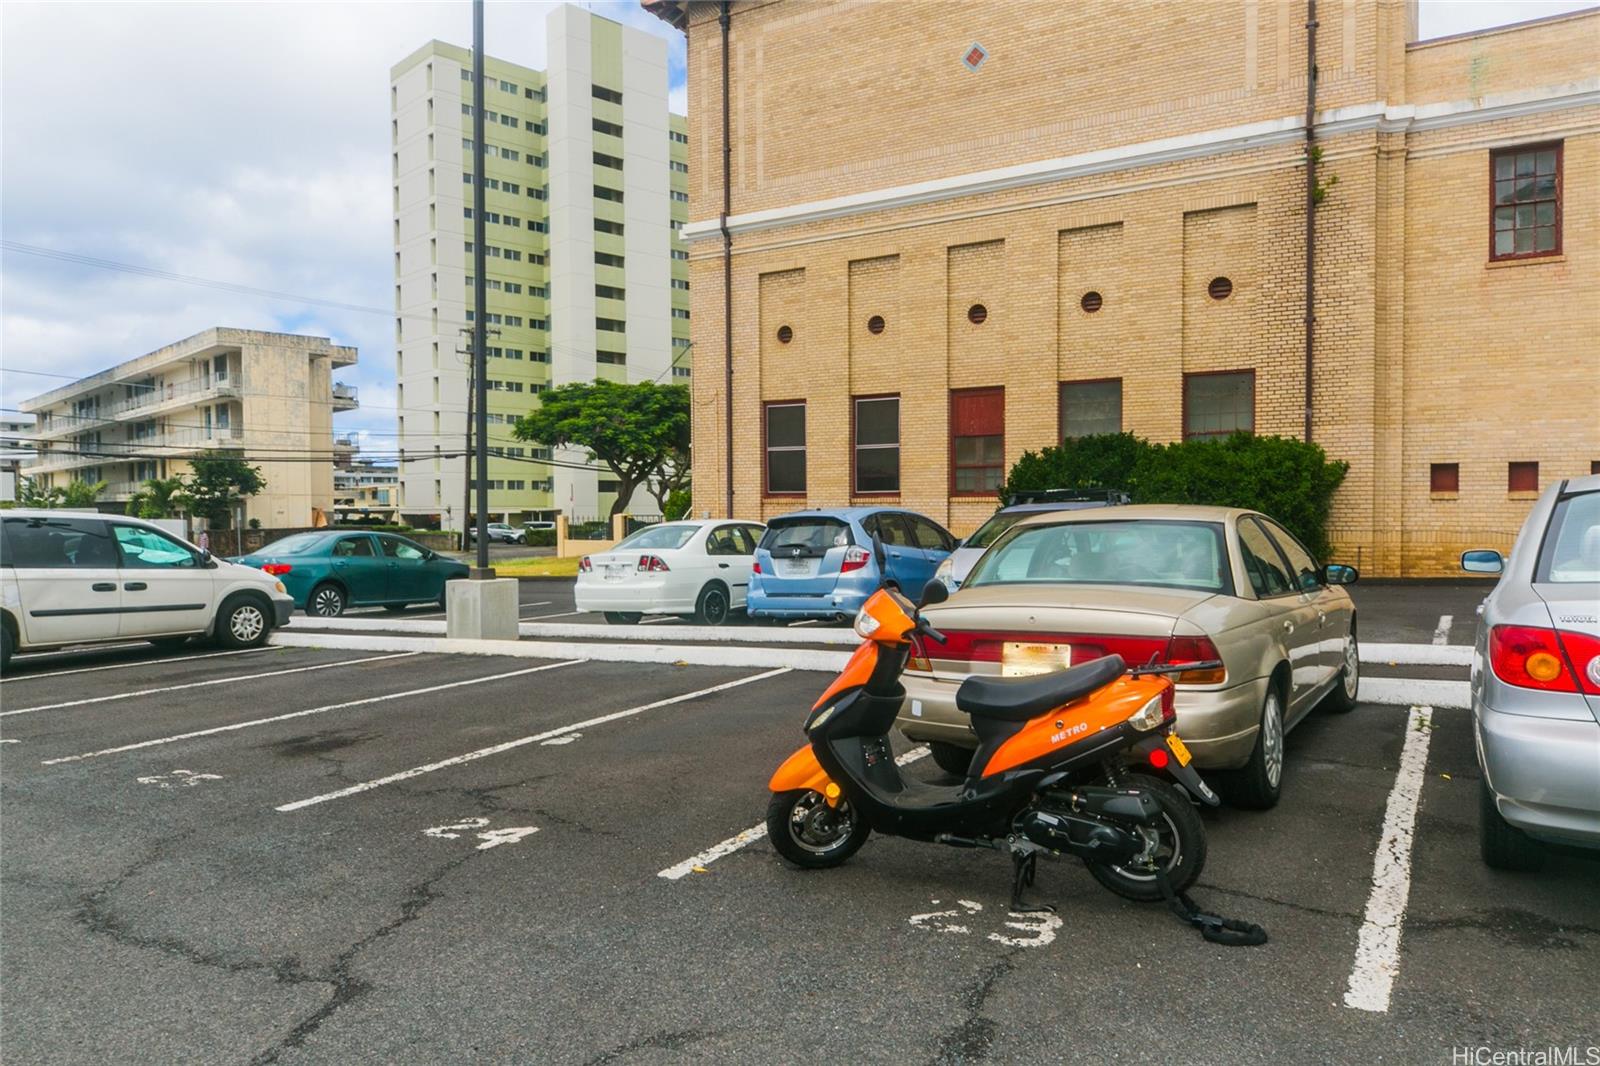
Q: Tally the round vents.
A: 5